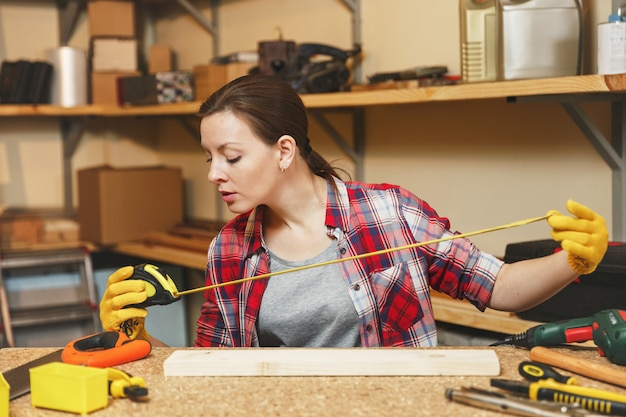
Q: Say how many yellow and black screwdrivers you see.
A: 1